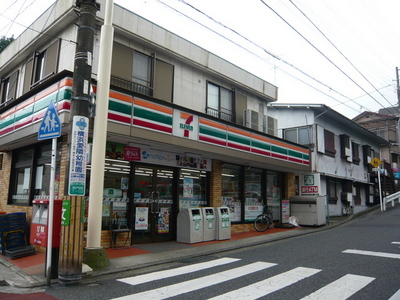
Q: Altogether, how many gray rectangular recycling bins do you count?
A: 3